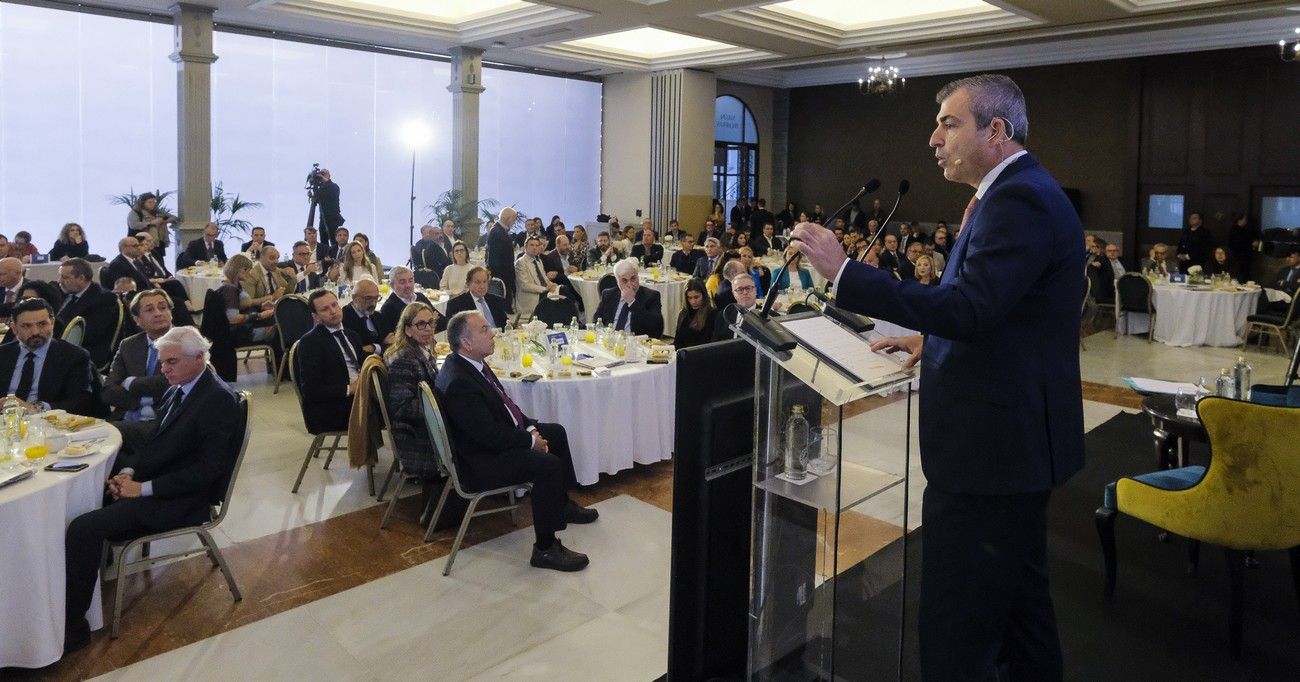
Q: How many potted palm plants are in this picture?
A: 4